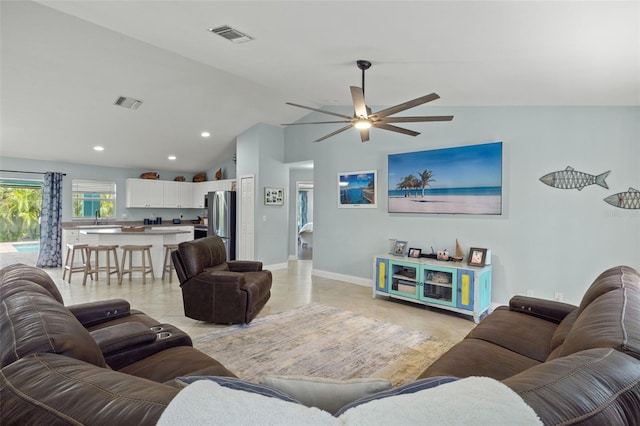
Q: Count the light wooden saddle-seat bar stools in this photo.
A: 4